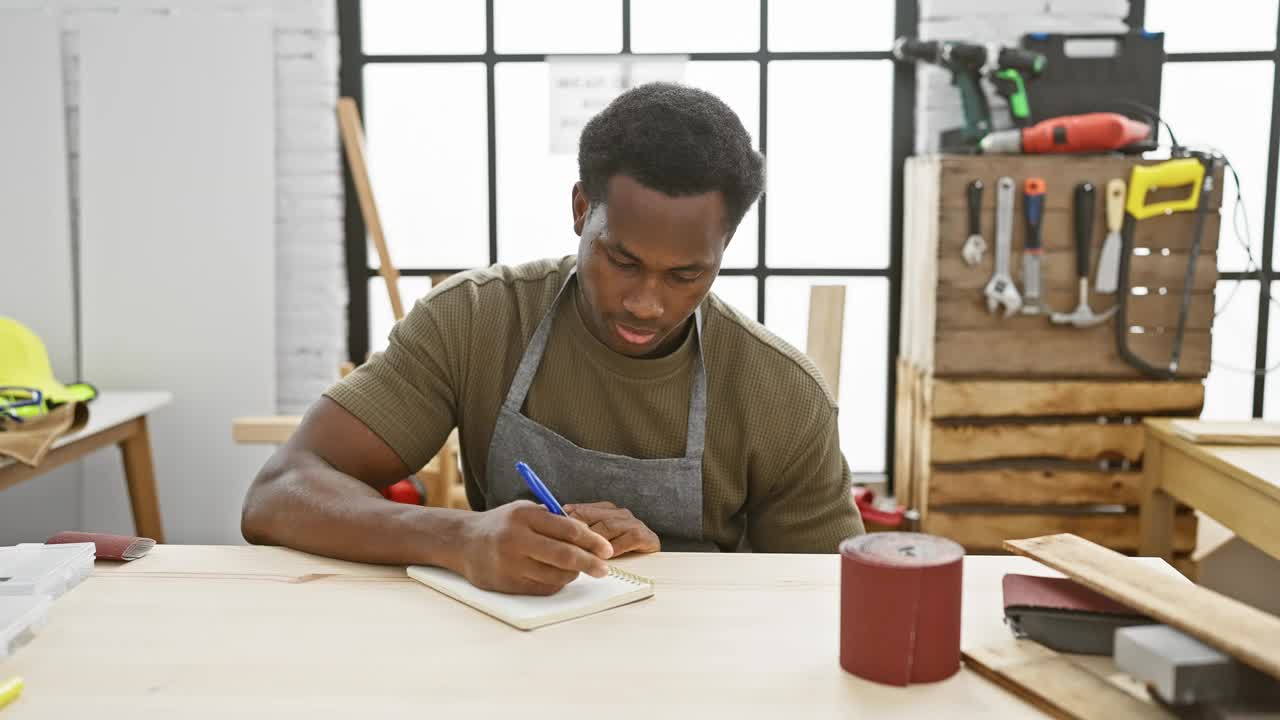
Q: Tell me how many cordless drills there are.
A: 2